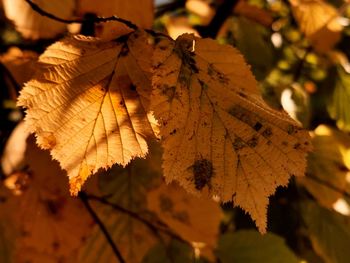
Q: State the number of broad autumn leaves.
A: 2